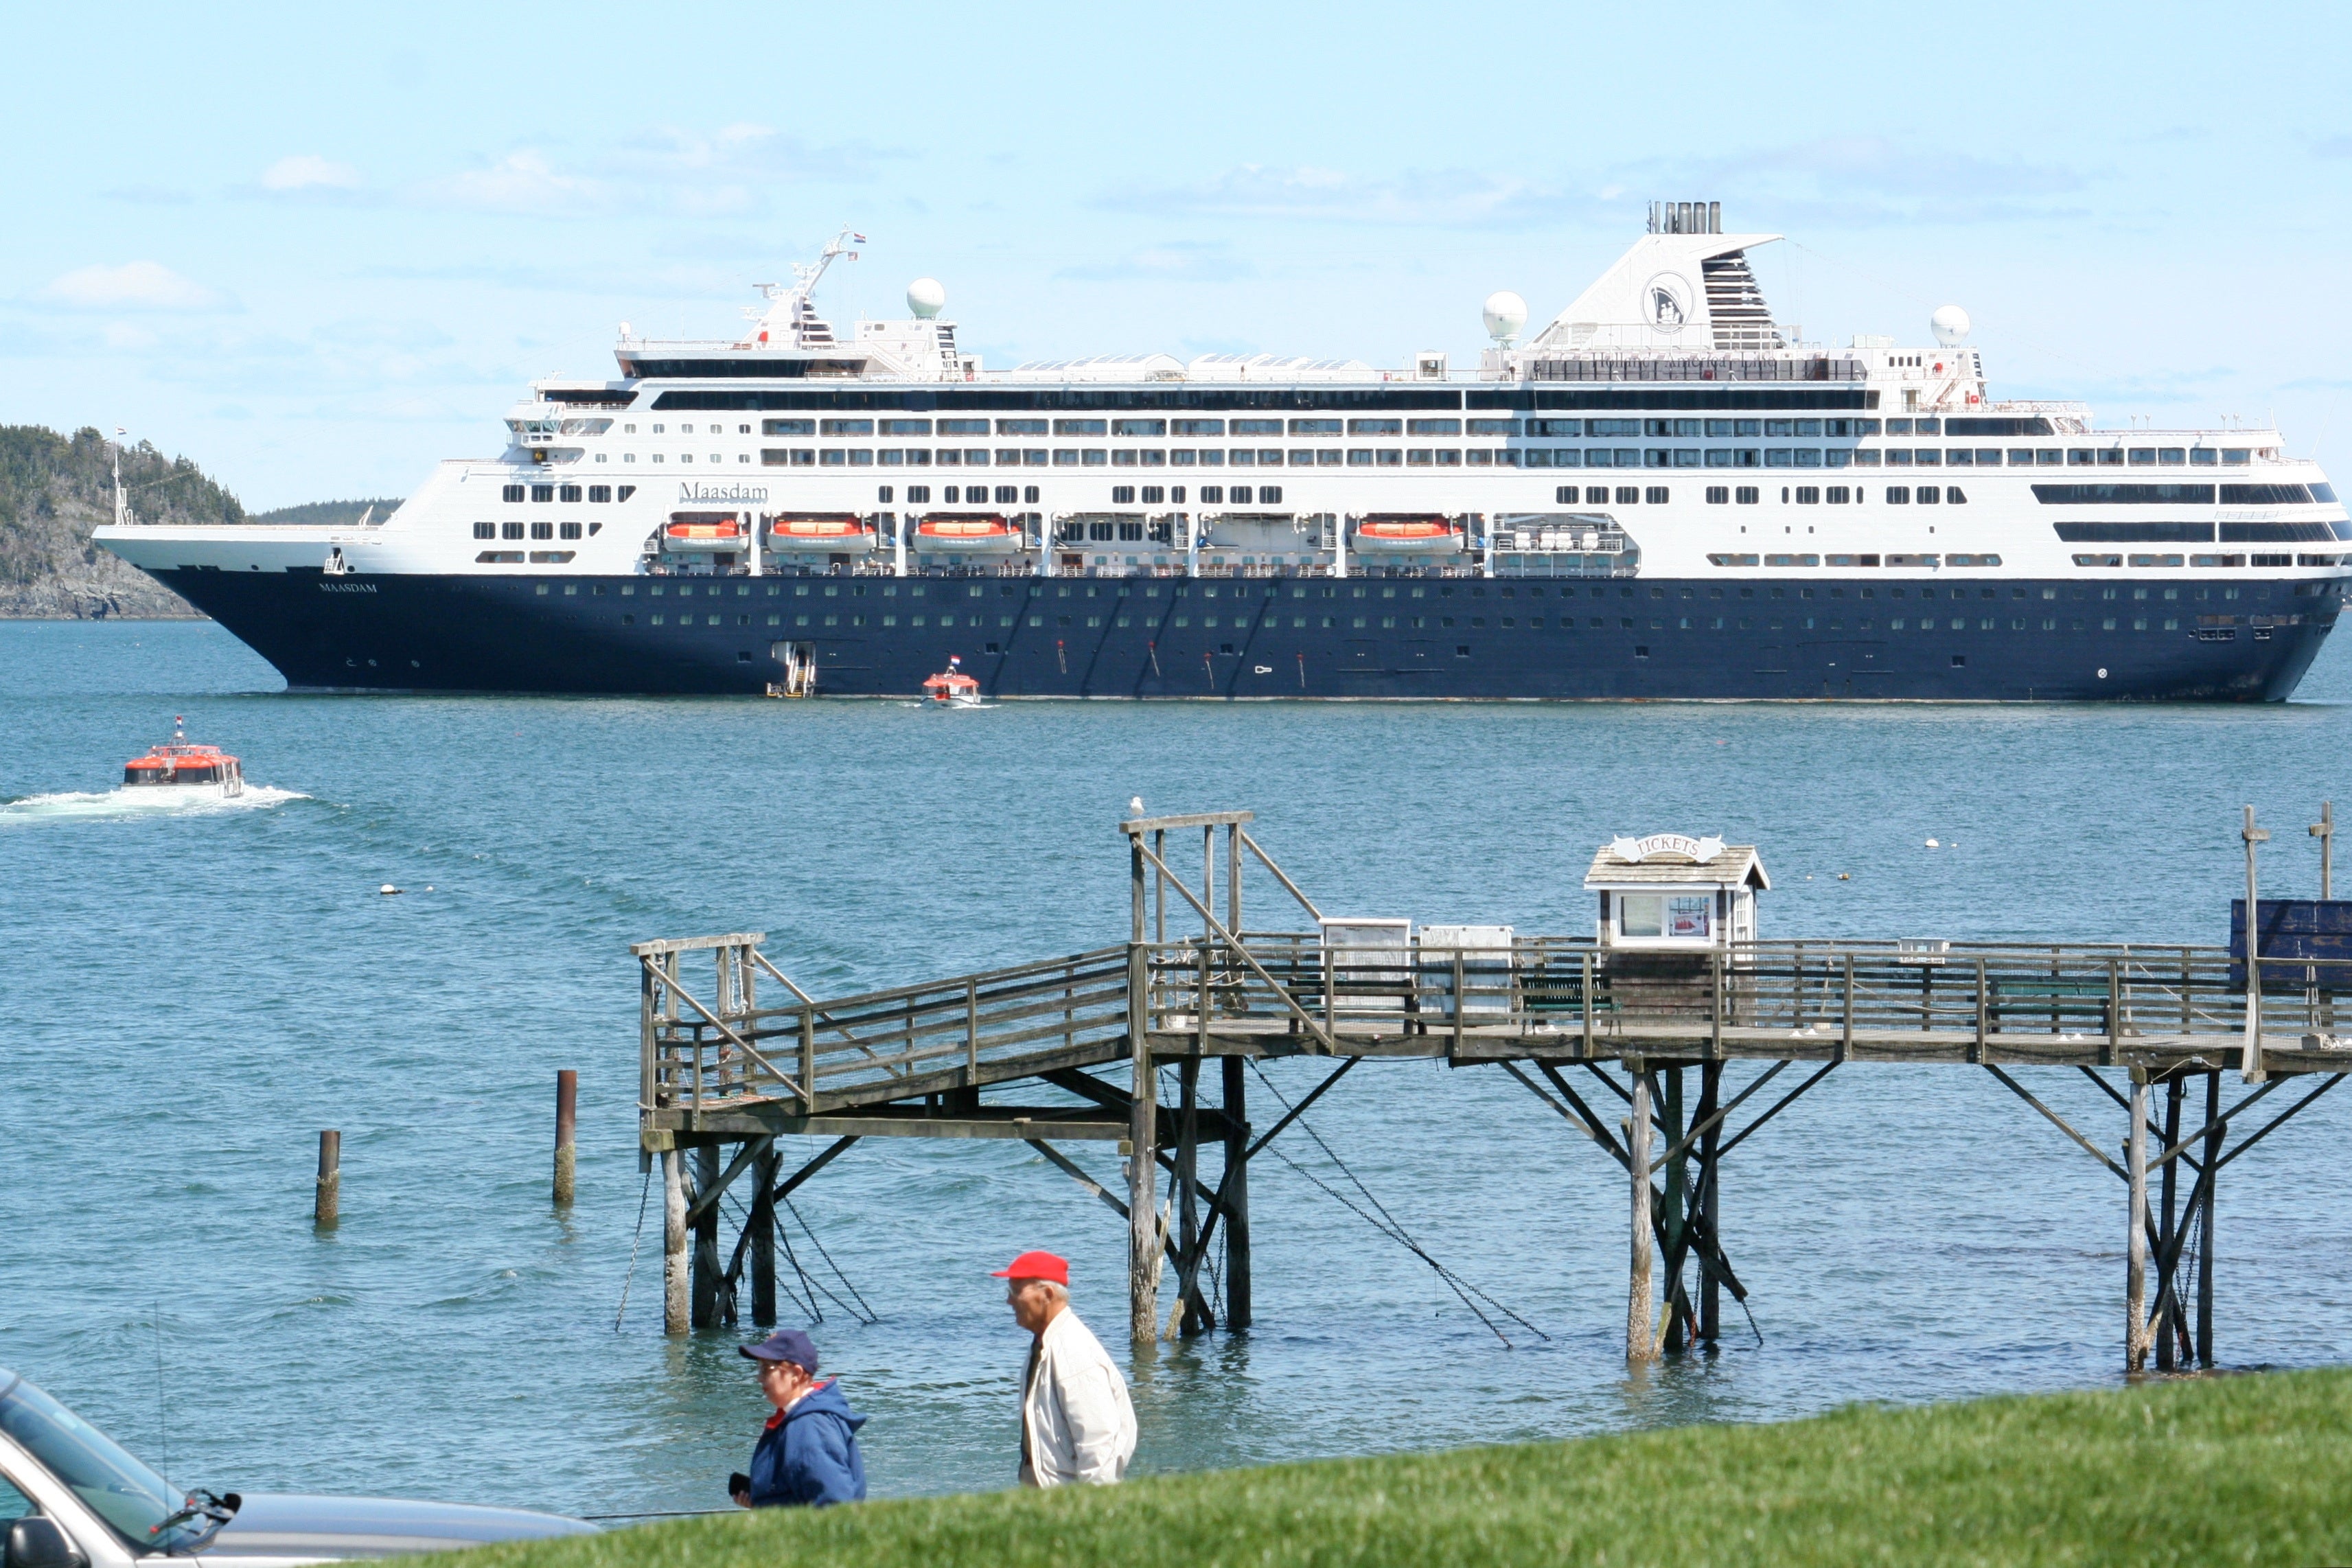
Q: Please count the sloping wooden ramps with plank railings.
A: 1